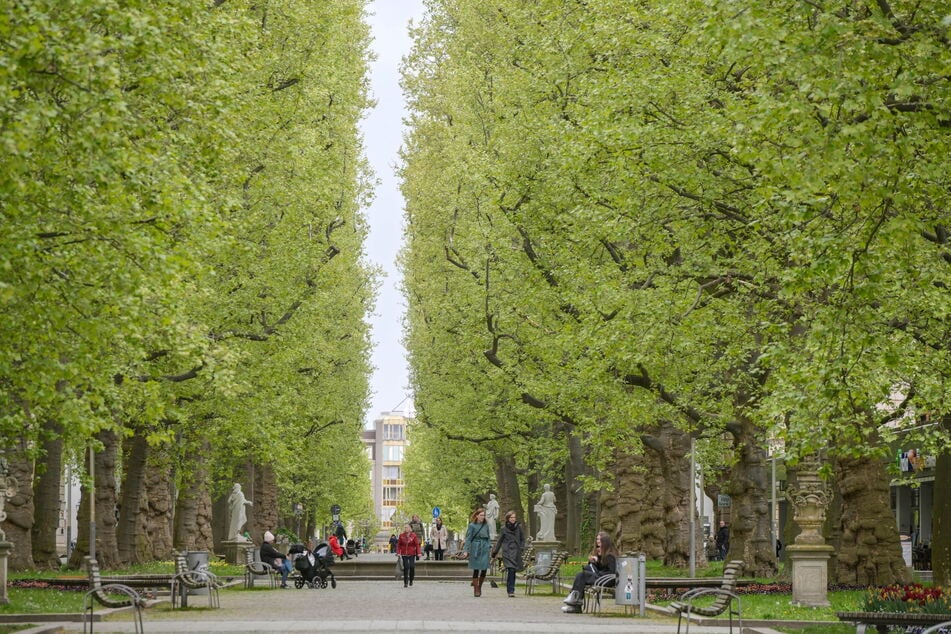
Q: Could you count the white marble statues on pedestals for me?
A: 3